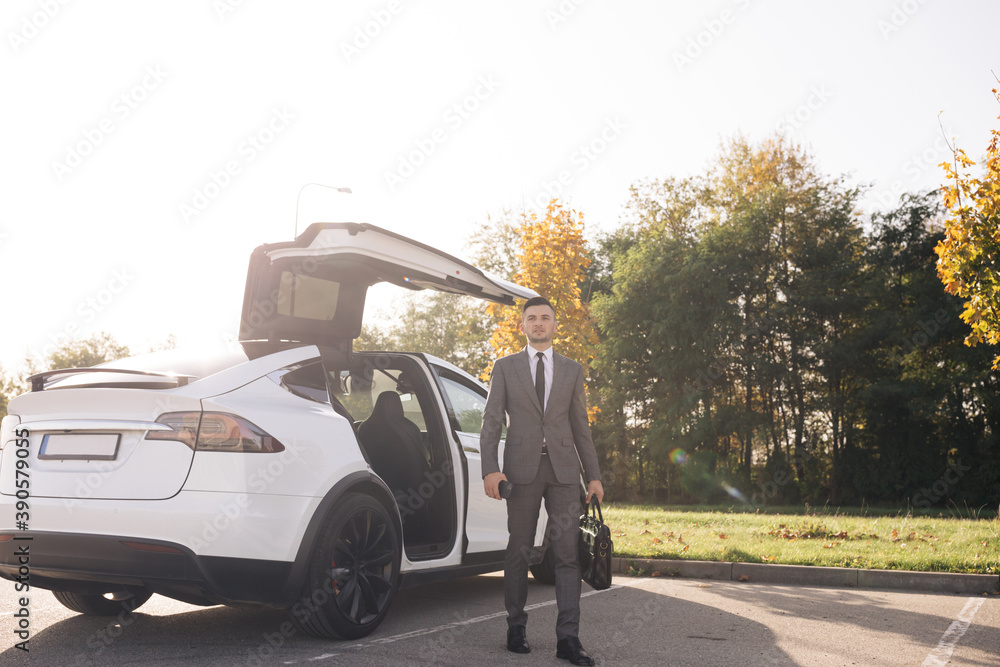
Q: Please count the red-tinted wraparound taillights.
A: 1